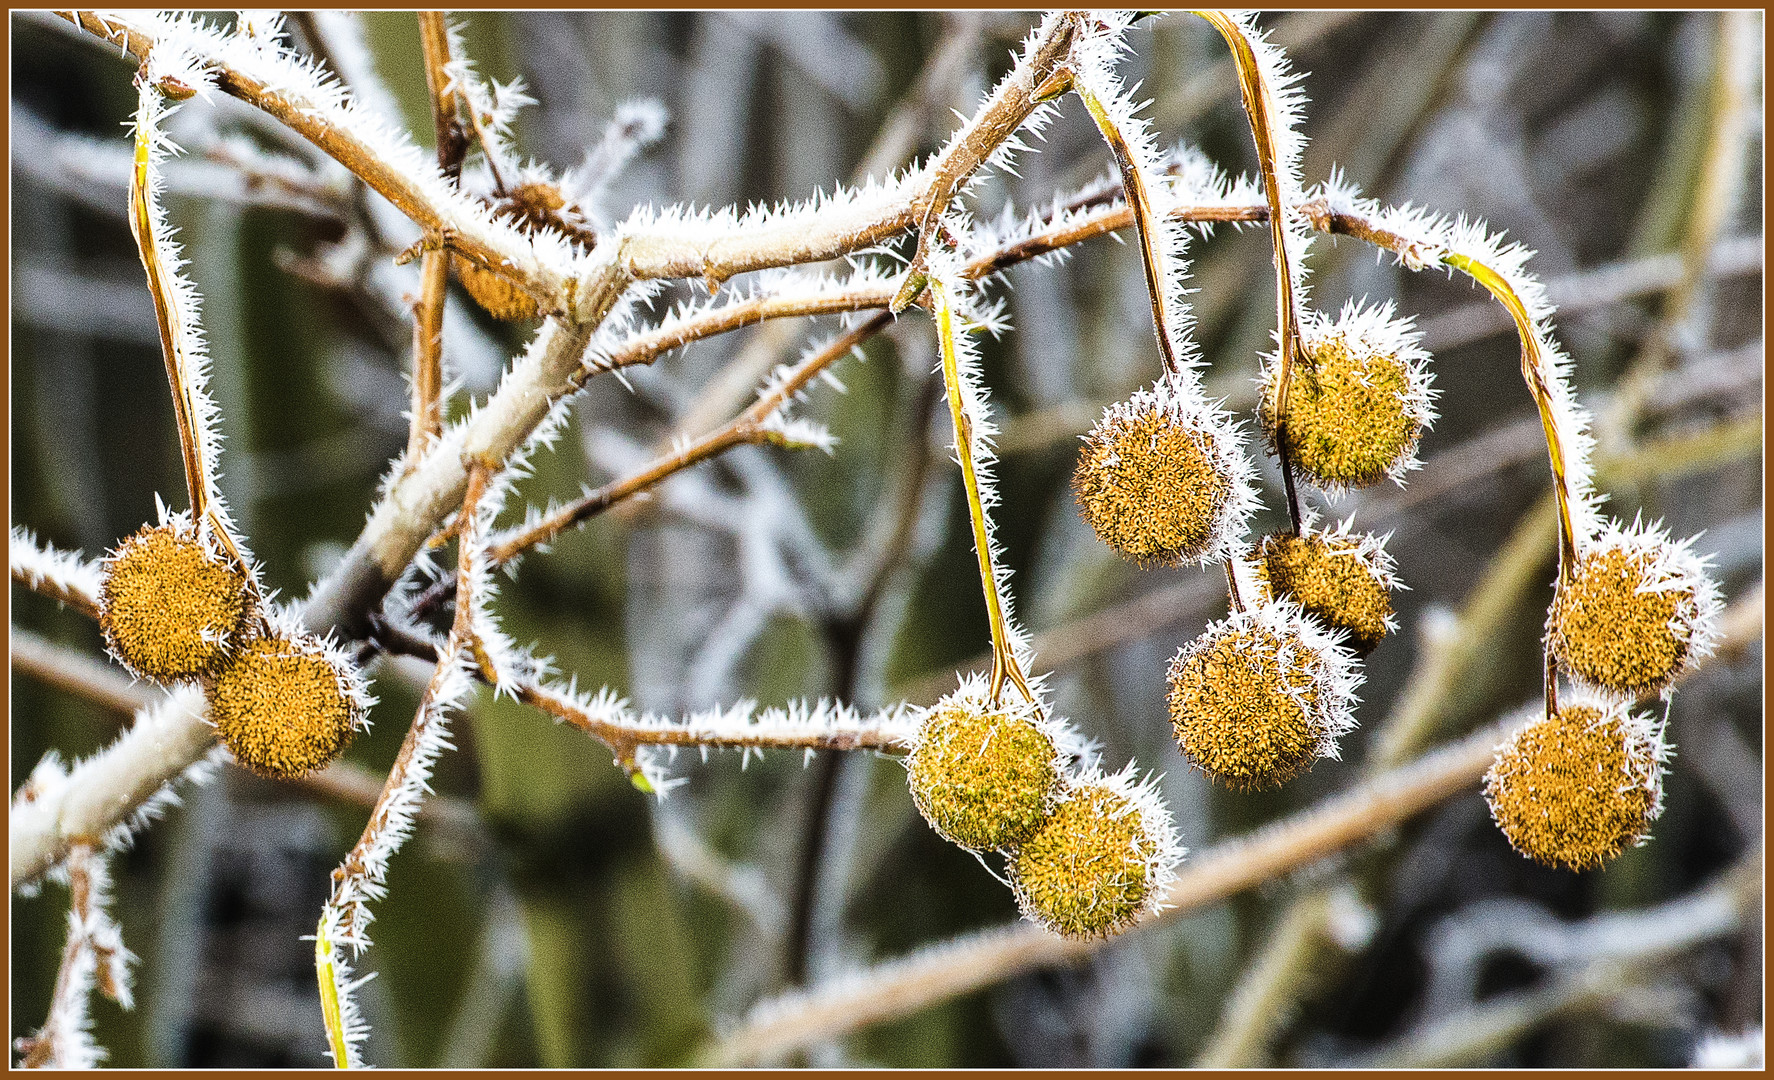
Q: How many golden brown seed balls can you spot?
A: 11